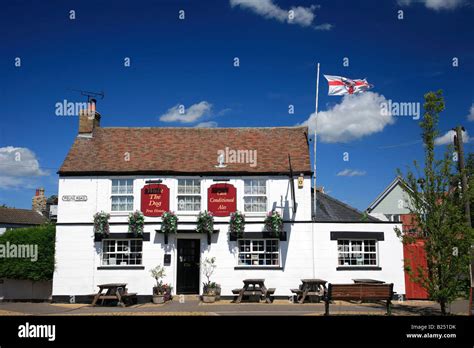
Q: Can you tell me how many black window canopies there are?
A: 3